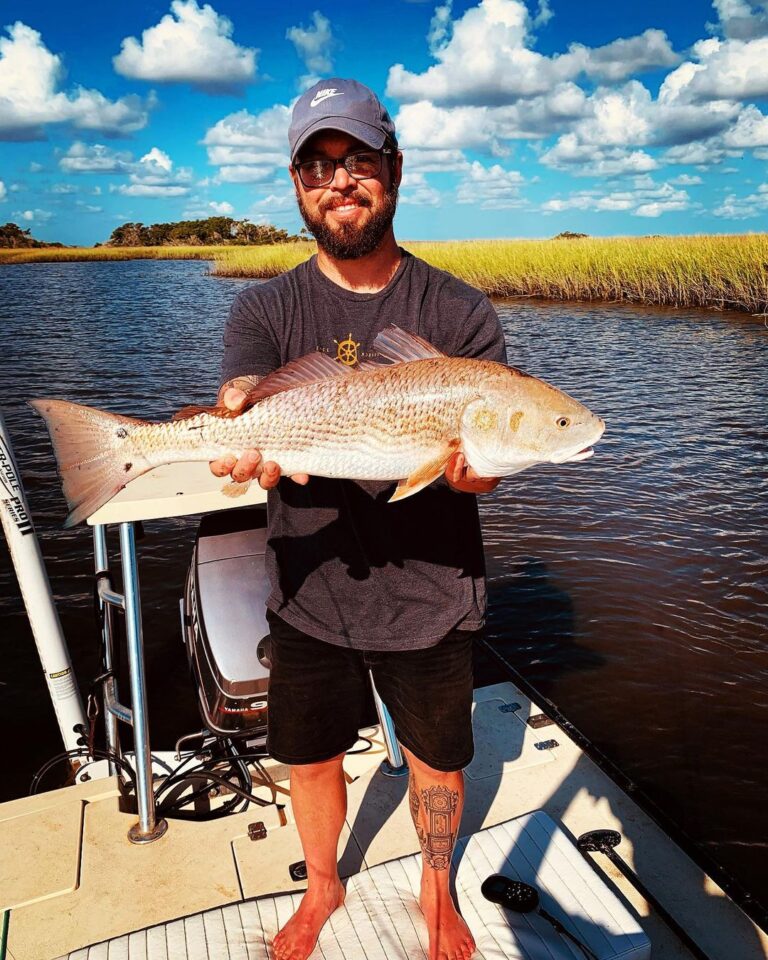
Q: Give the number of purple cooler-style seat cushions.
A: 0